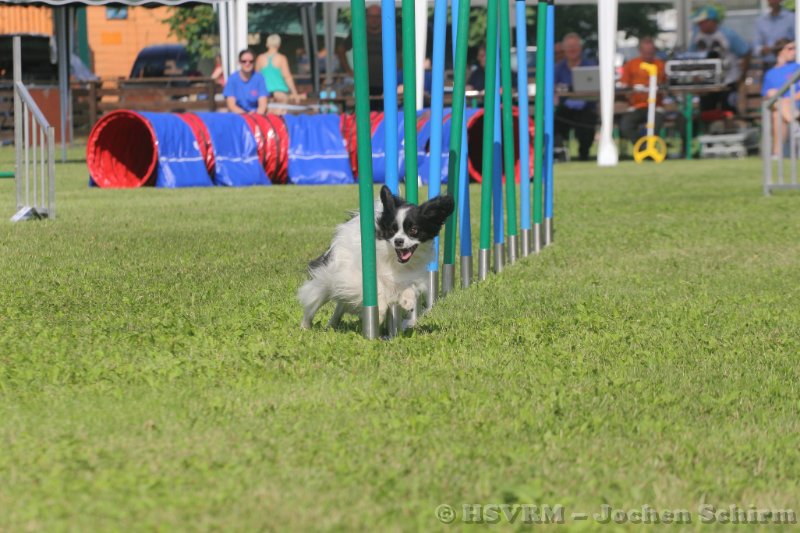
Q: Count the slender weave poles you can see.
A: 12